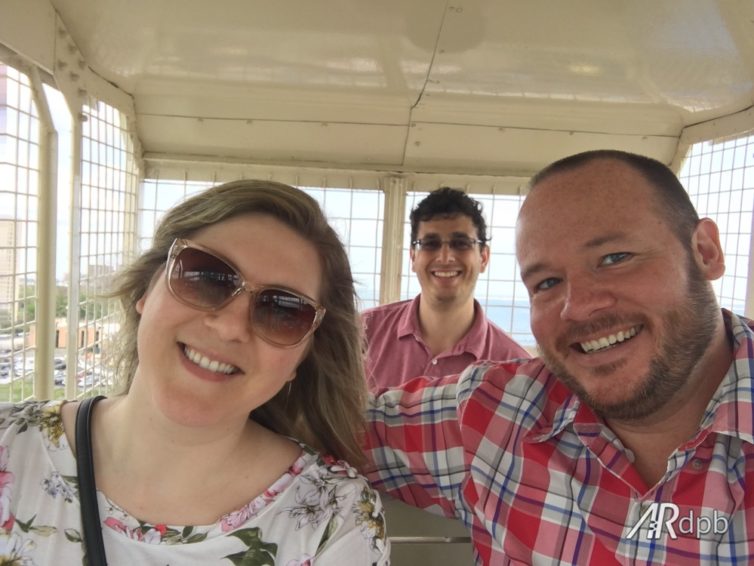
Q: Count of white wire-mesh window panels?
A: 5